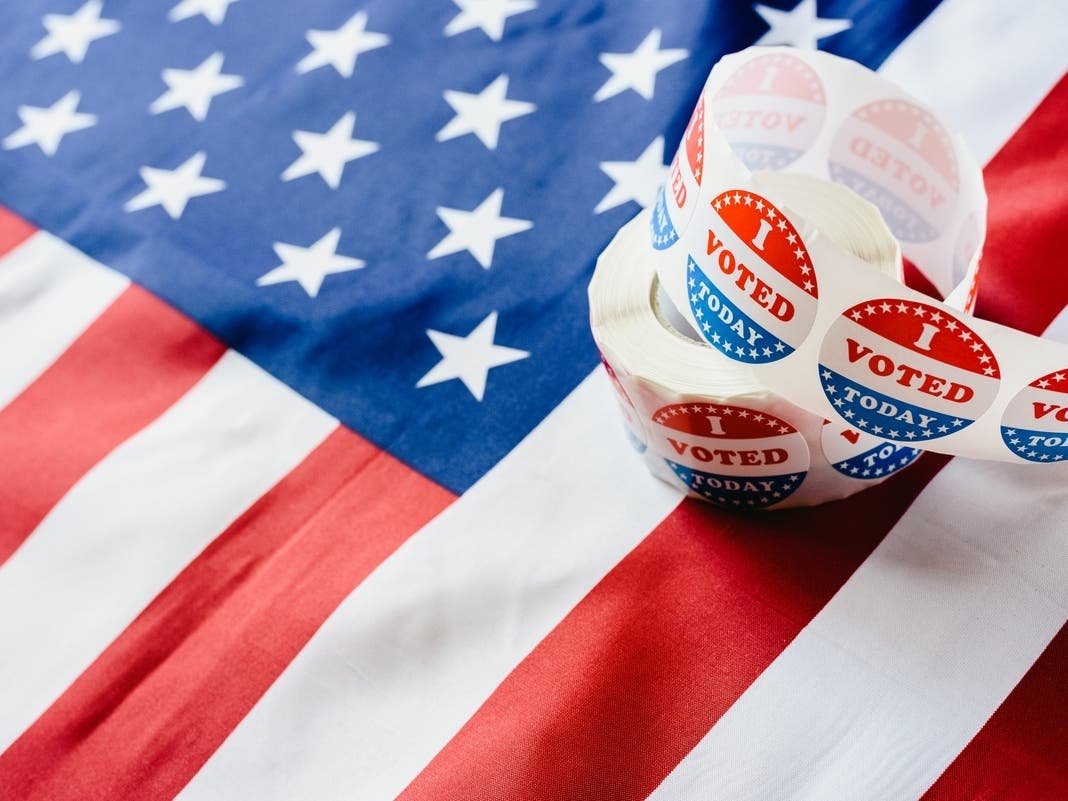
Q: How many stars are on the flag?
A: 15